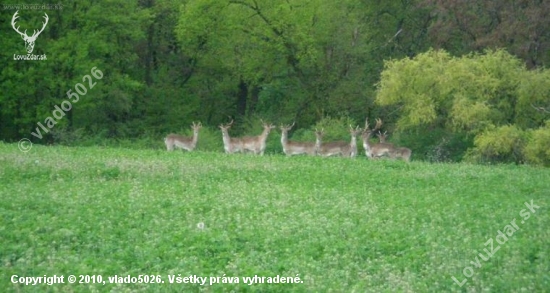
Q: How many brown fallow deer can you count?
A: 8